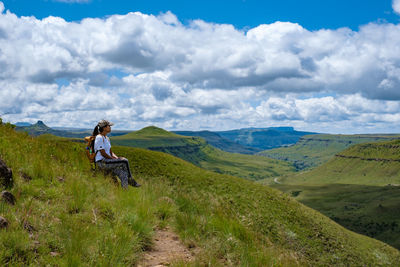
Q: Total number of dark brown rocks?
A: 3